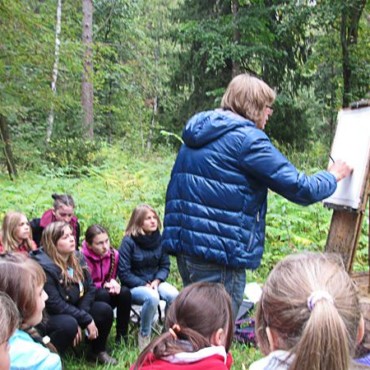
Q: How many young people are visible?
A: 9